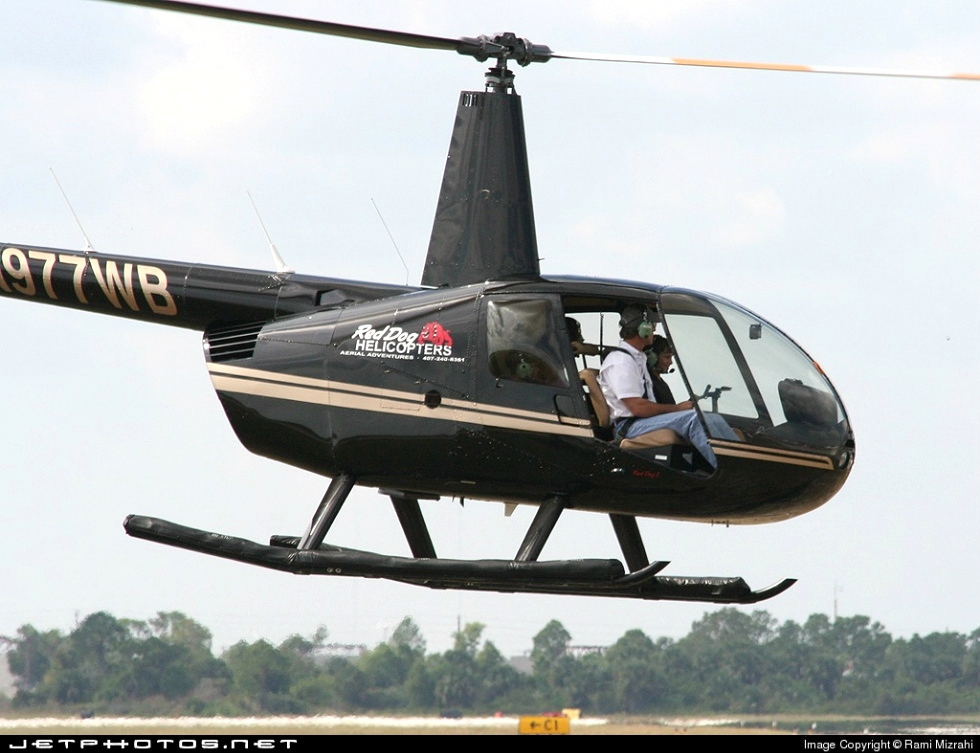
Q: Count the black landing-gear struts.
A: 4